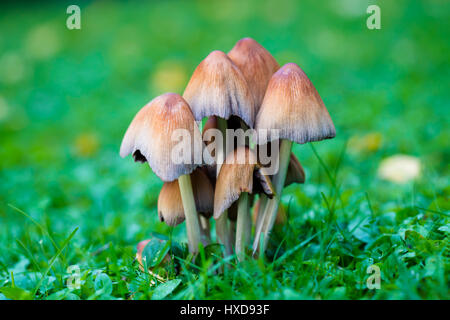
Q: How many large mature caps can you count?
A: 4